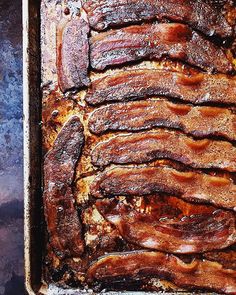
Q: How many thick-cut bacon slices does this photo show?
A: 10